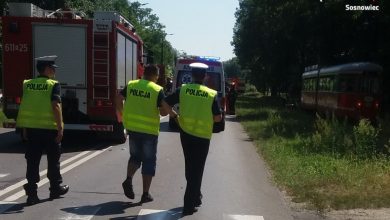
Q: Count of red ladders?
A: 0